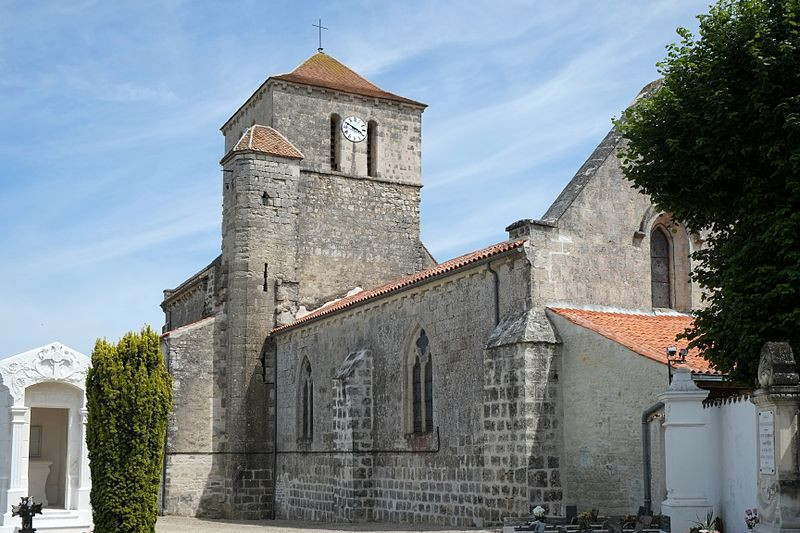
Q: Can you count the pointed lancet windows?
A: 3